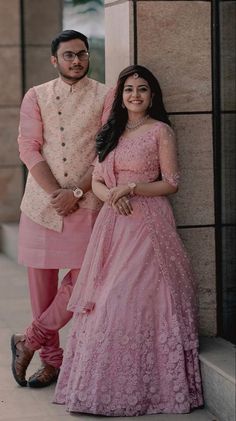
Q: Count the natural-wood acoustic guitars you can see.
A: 0